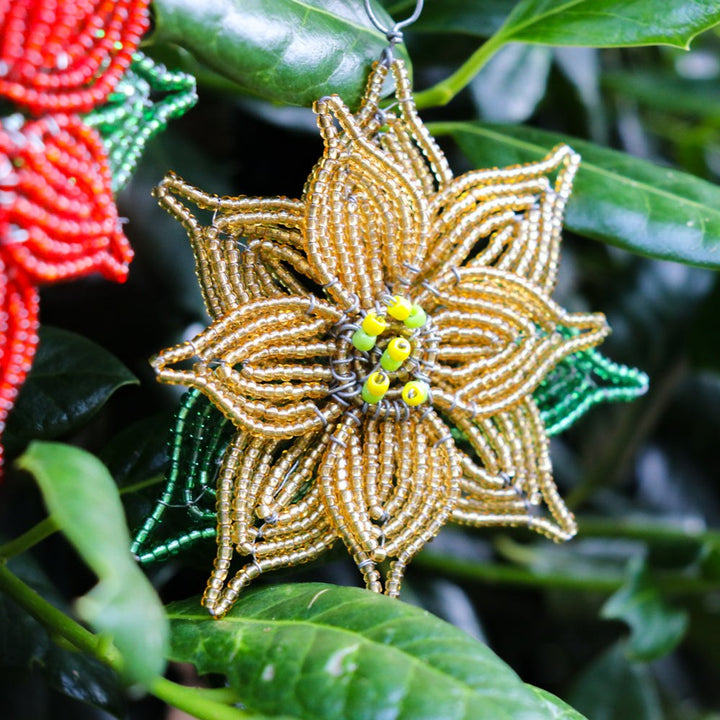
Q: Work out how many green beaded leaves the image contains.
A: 3